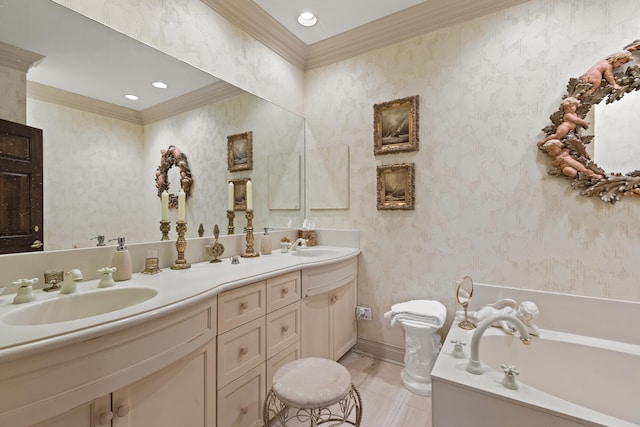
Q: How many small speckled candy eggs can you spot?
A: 0